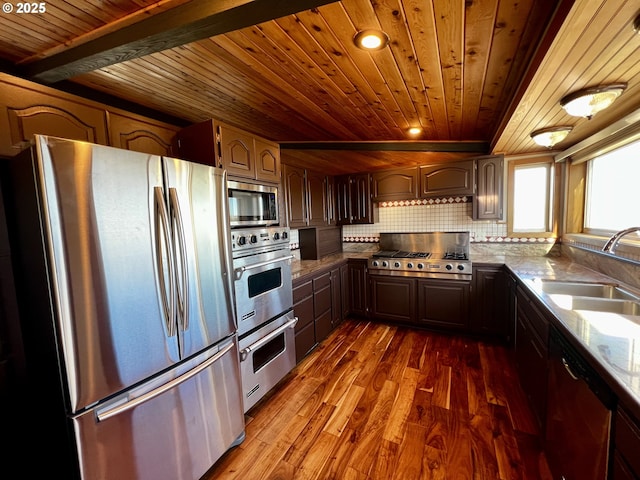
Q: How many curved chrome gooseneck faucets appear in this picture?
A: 1